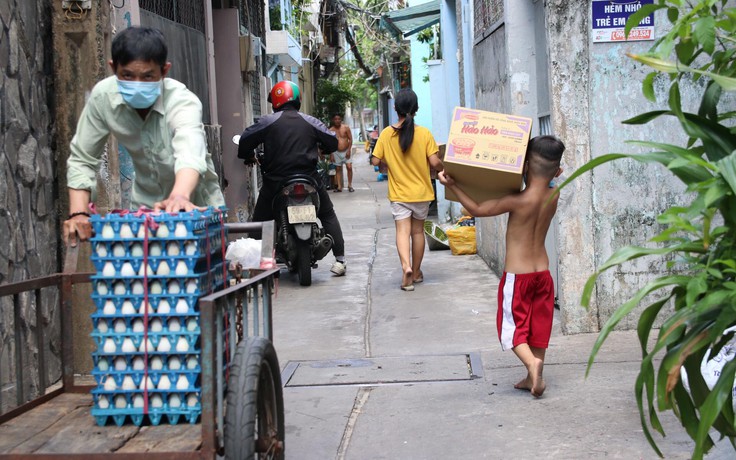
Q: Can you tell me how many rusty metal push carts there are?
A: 1